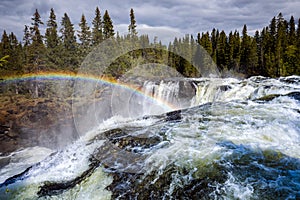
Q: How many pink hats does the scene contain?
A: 0